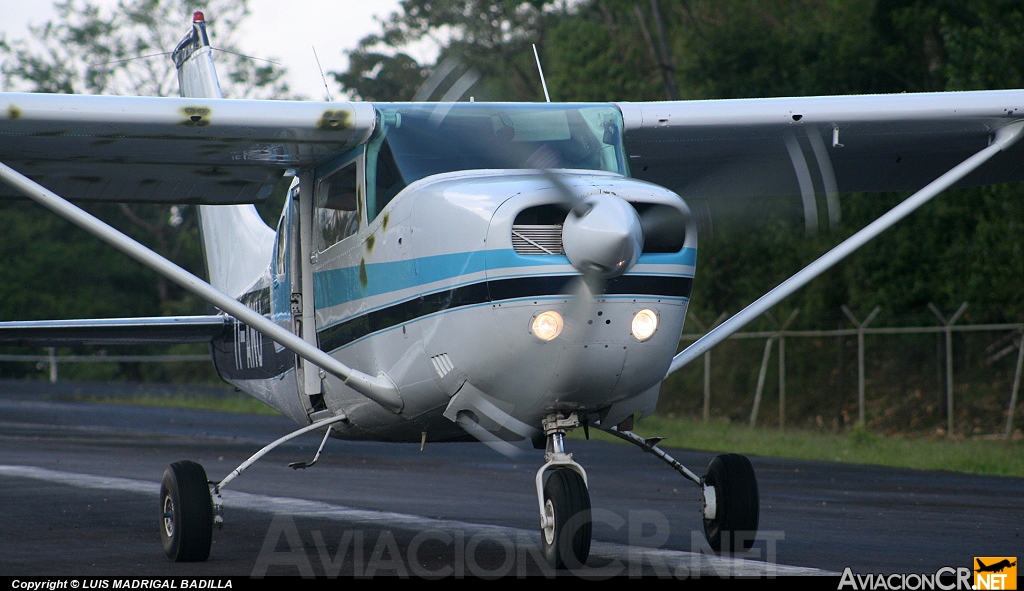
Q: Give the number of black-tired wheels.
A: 3